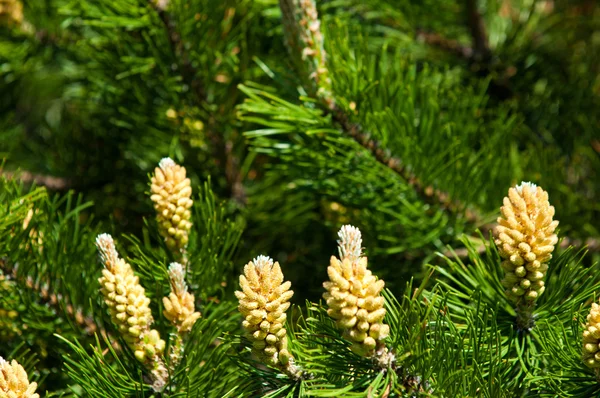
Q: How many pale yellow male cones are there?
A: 8